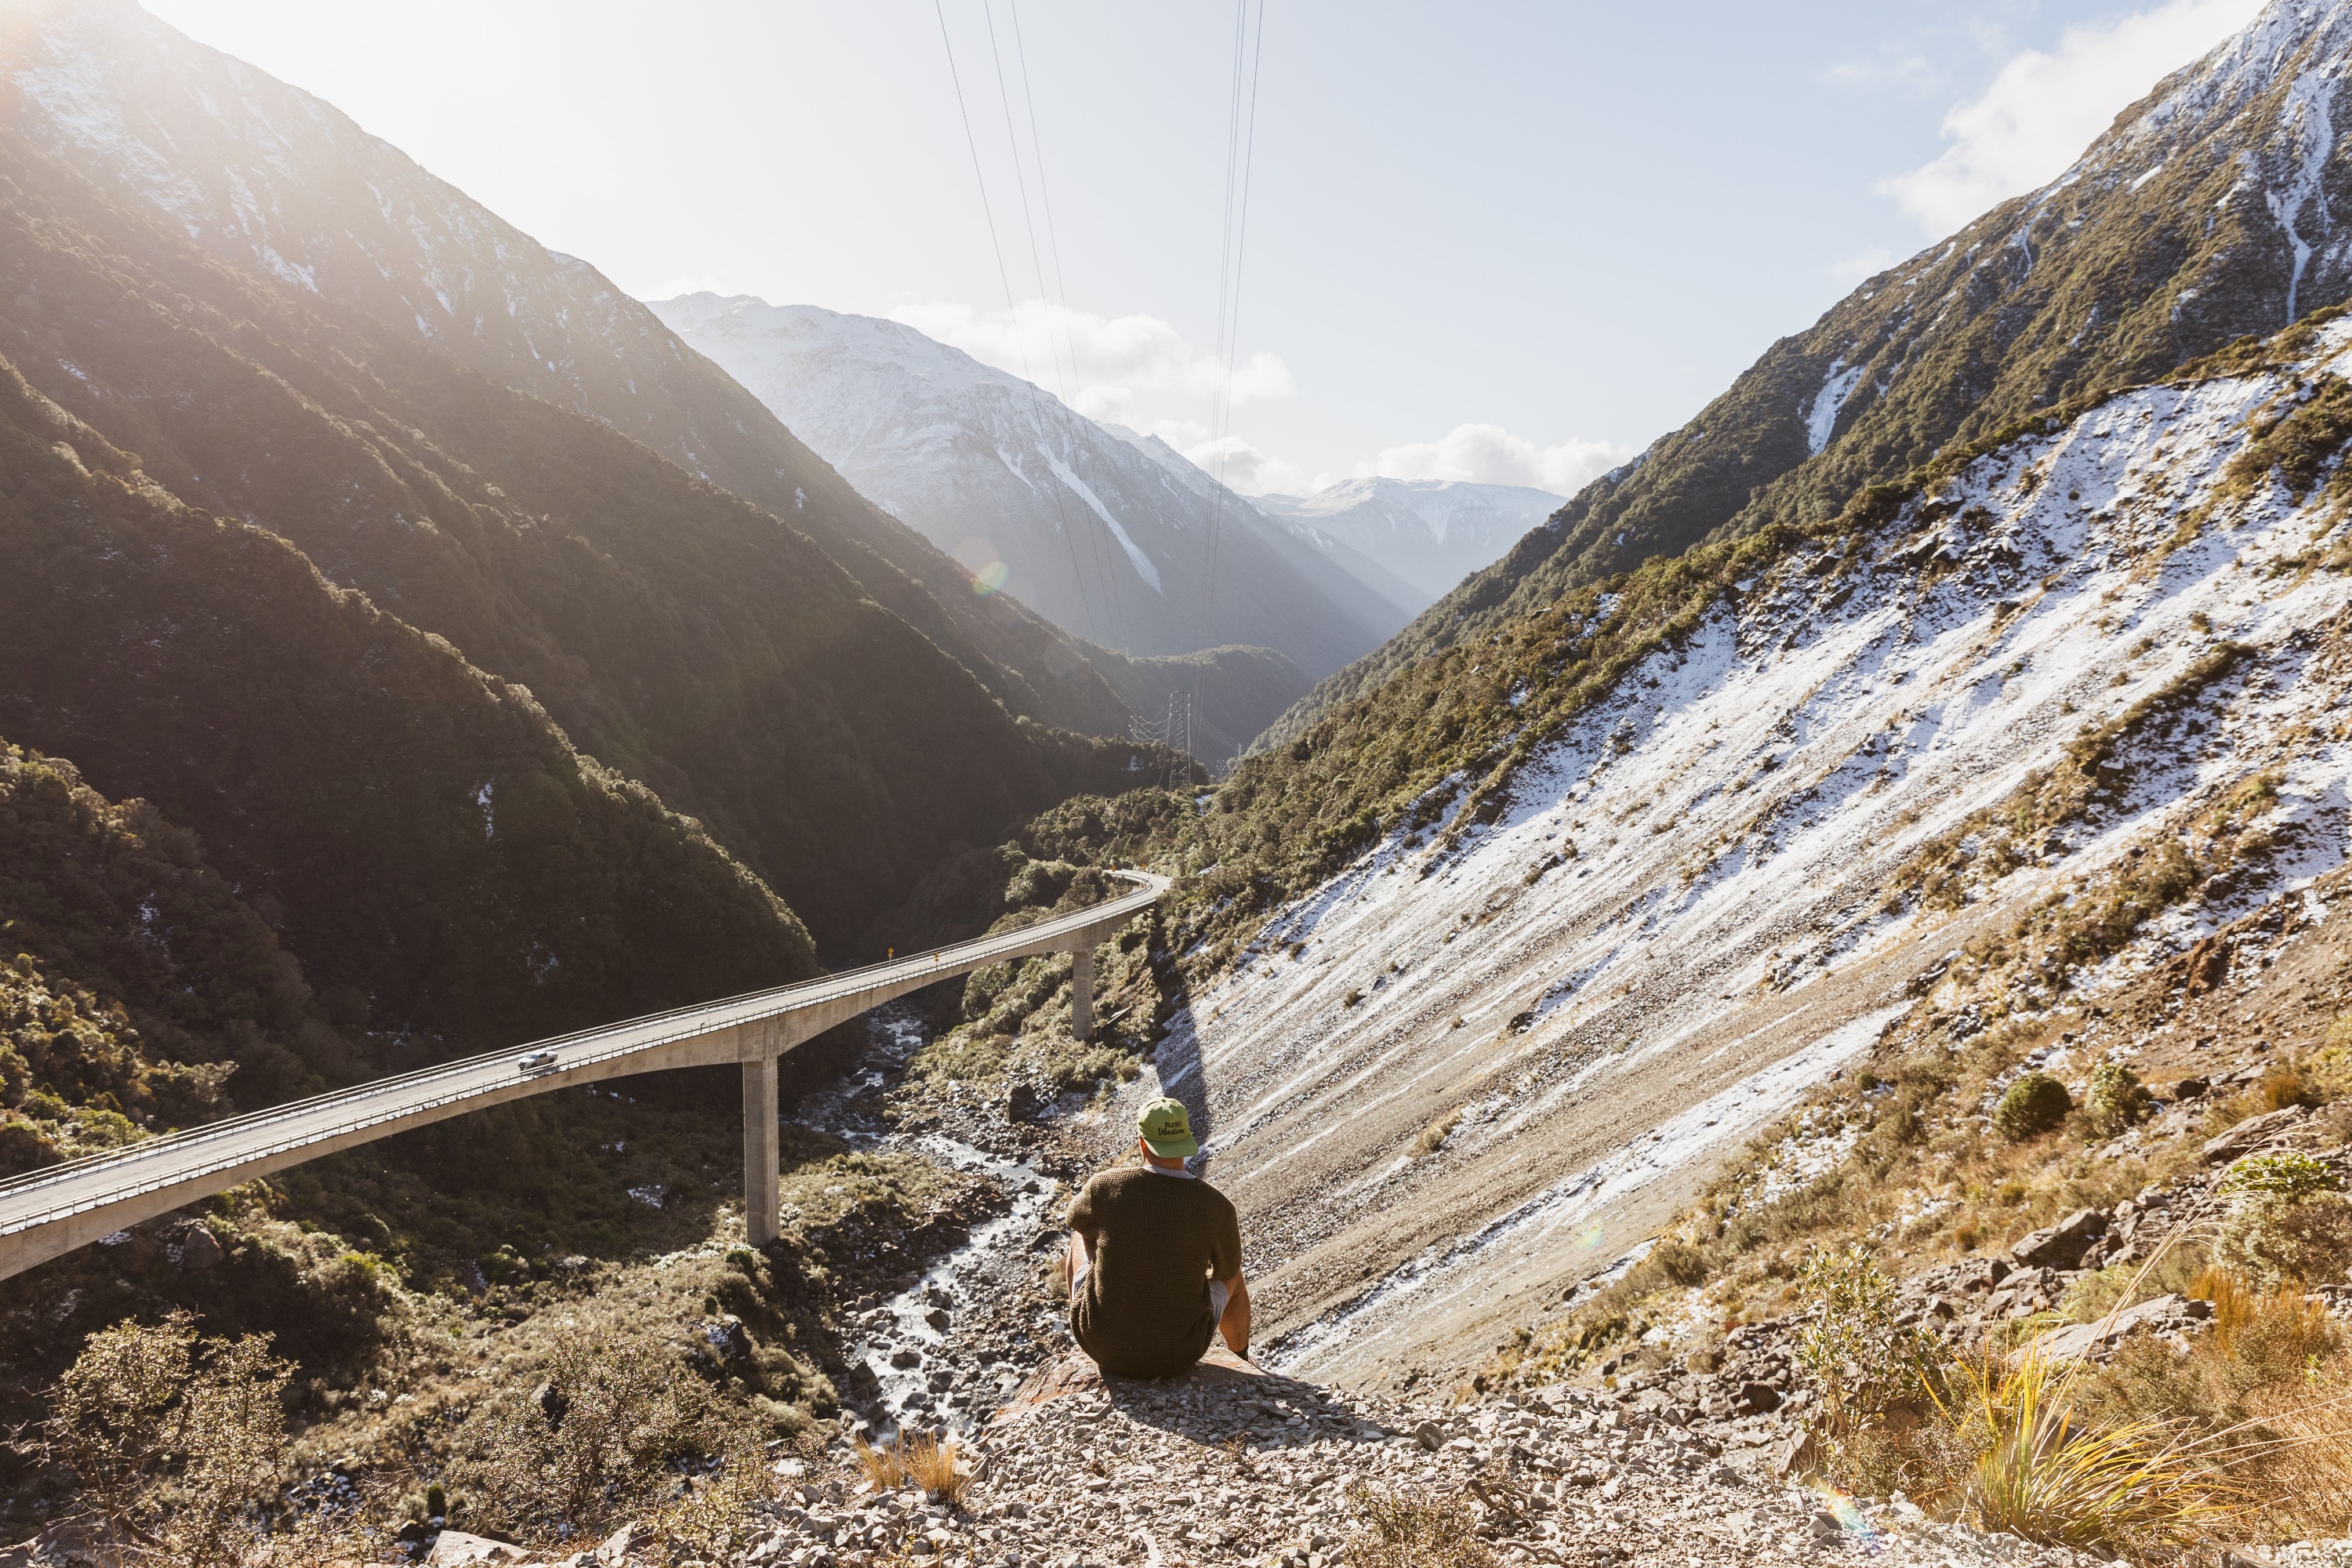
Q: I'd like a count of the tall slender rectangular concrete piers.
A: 2